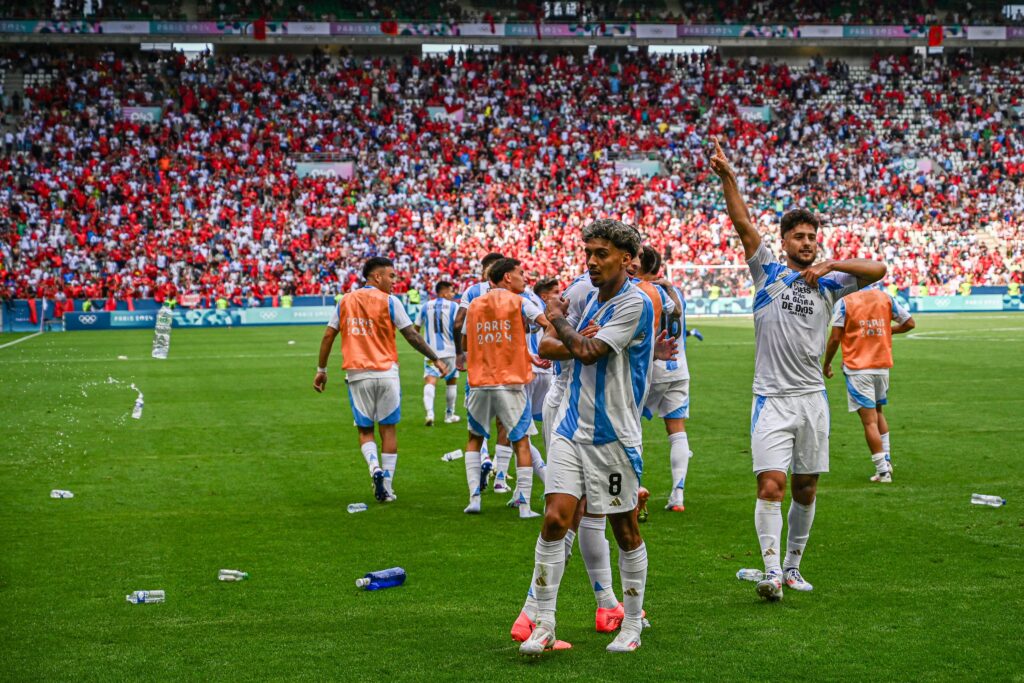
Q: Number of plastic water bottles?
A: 10